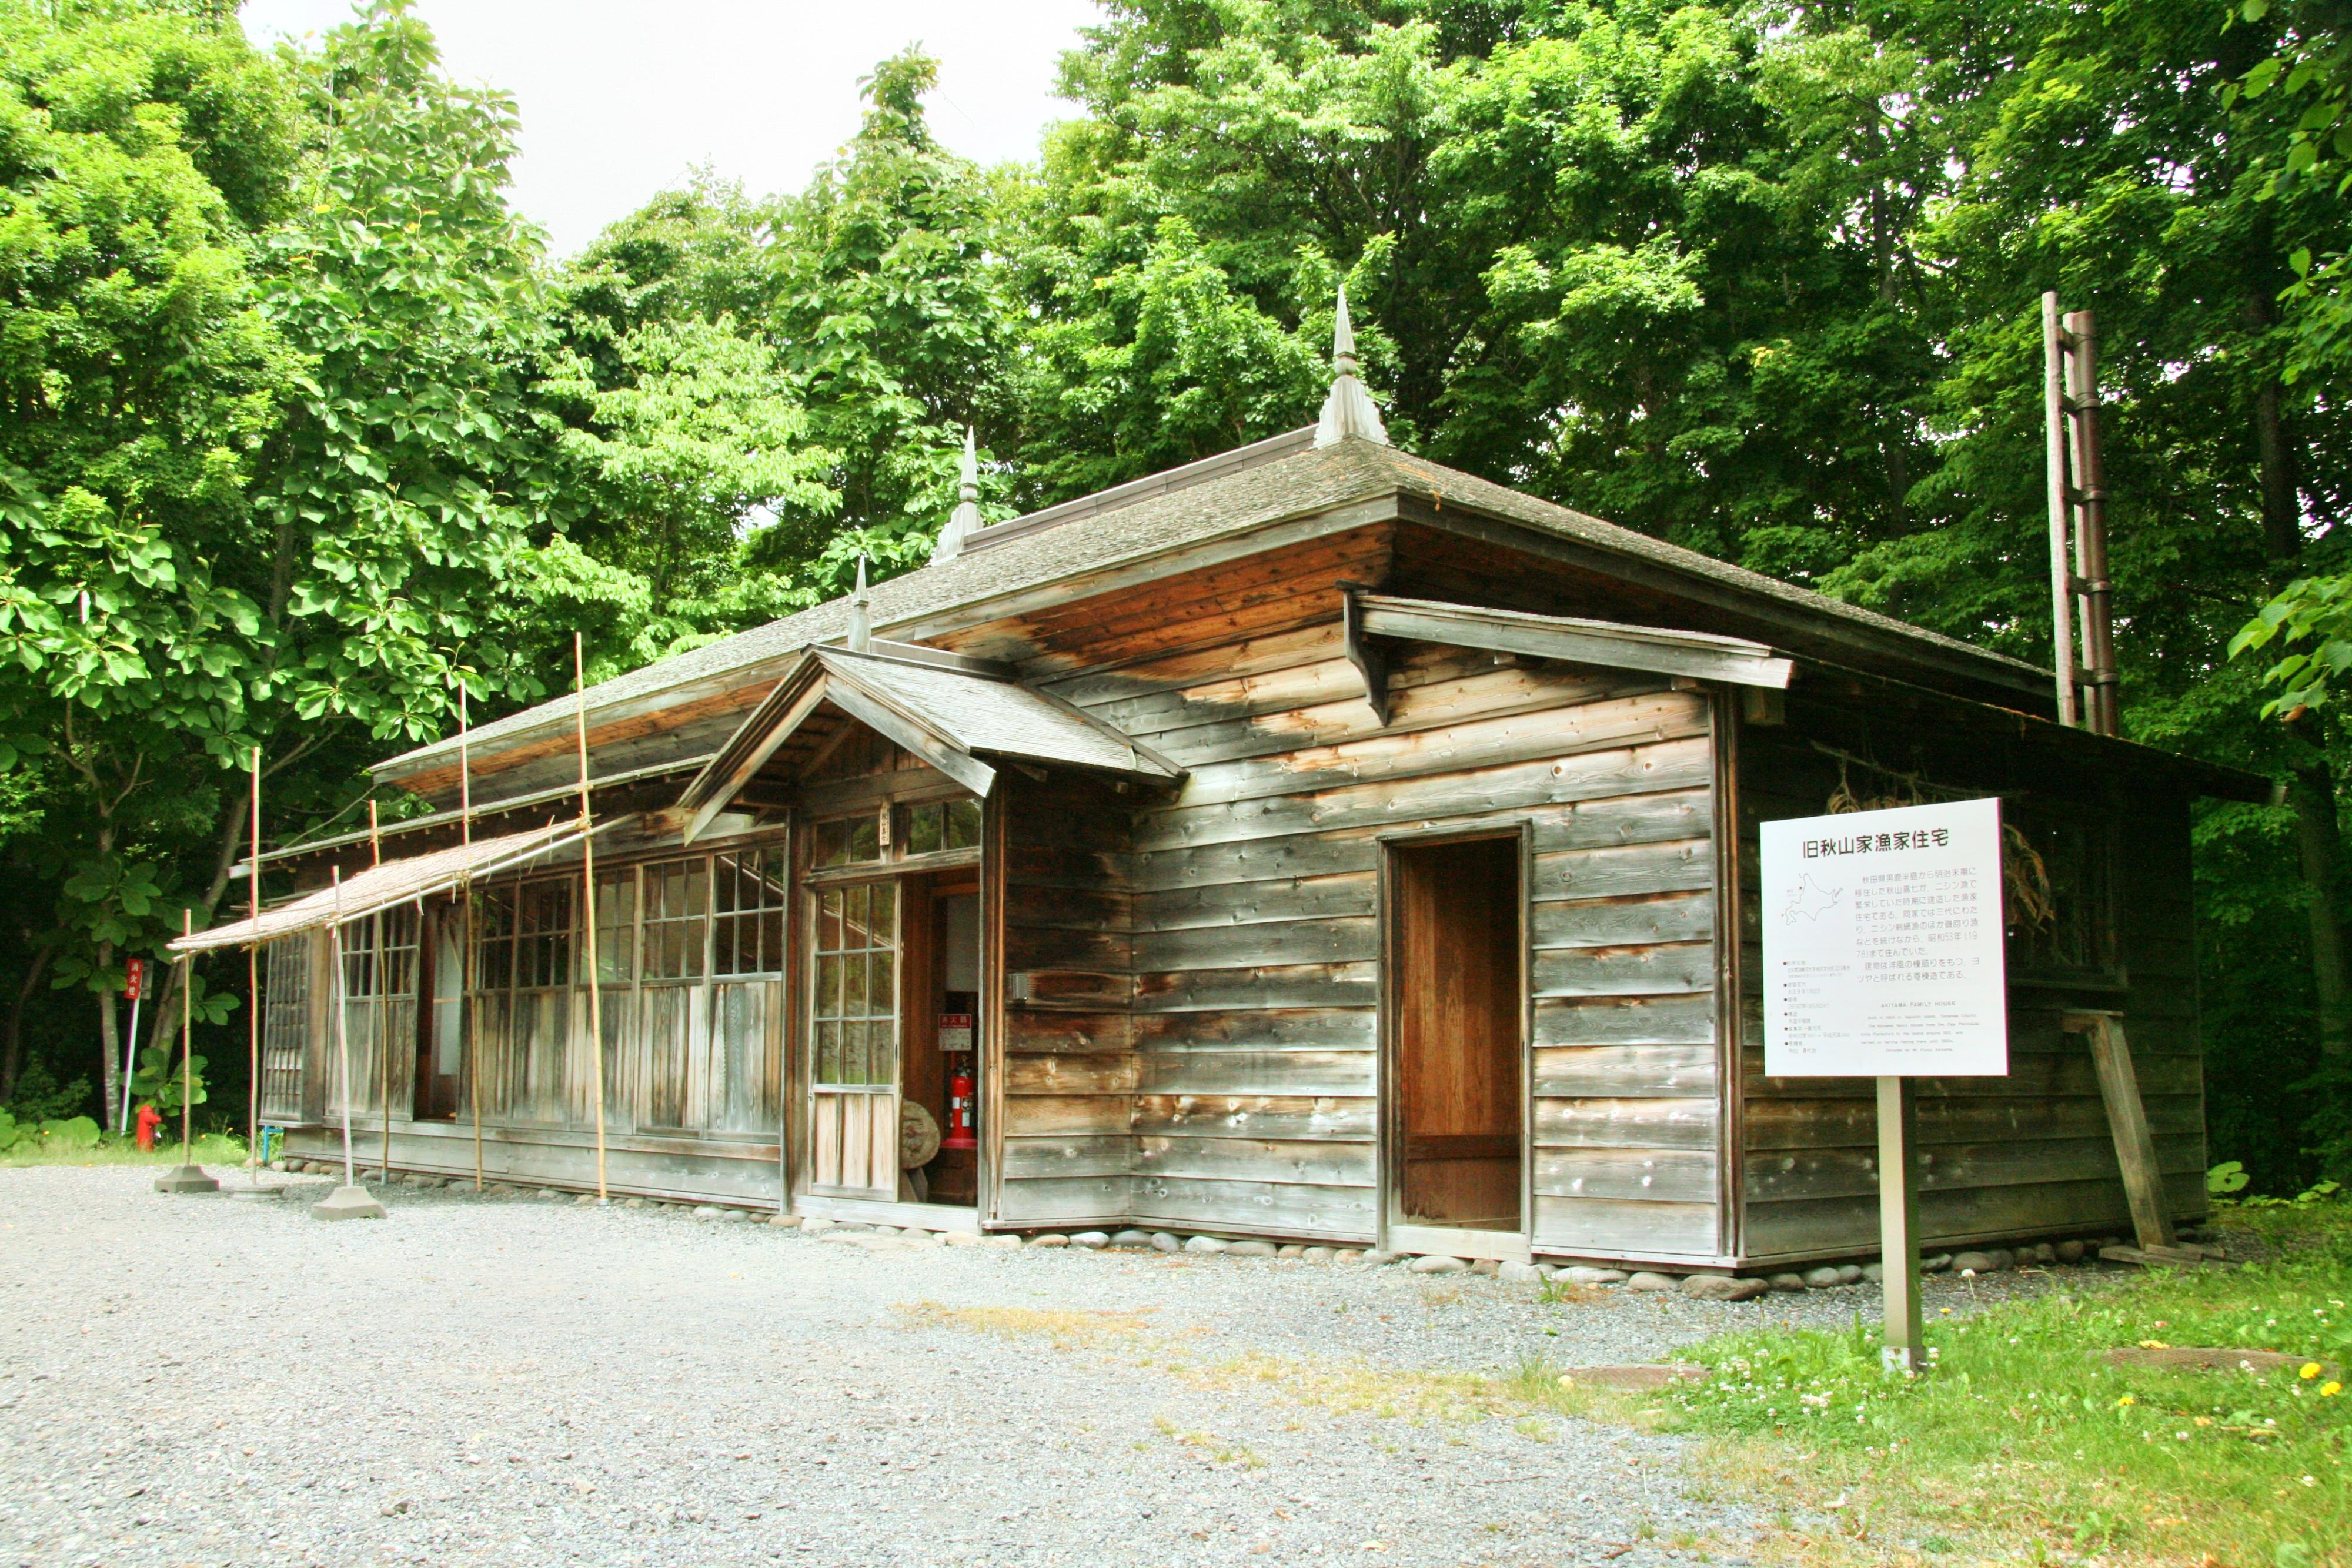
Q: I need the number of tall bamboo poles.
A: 6